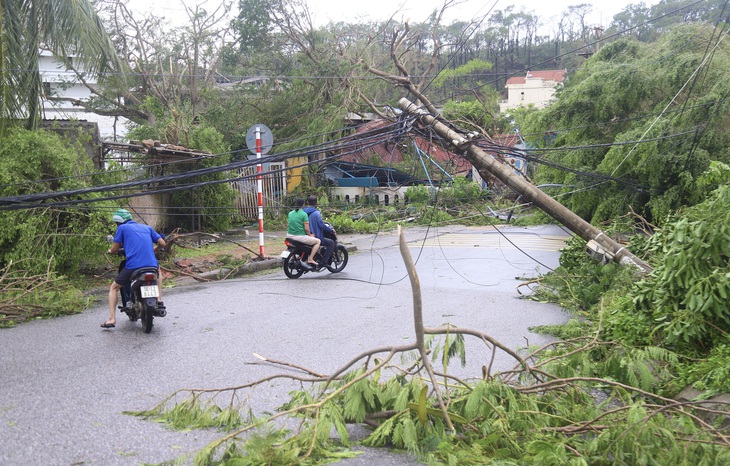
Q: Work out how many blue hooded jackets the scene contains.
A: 1